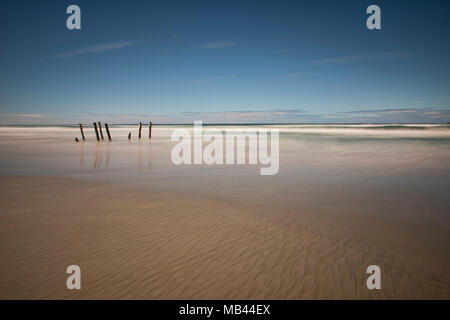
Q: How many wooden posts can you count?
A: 8